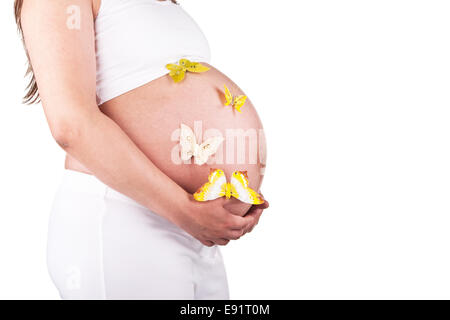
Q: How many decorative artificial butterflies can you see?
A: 4